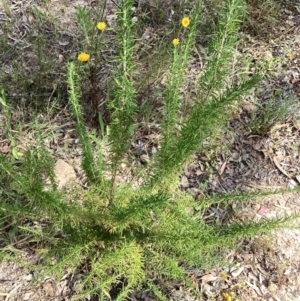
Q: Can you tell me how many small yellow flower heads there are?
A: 4